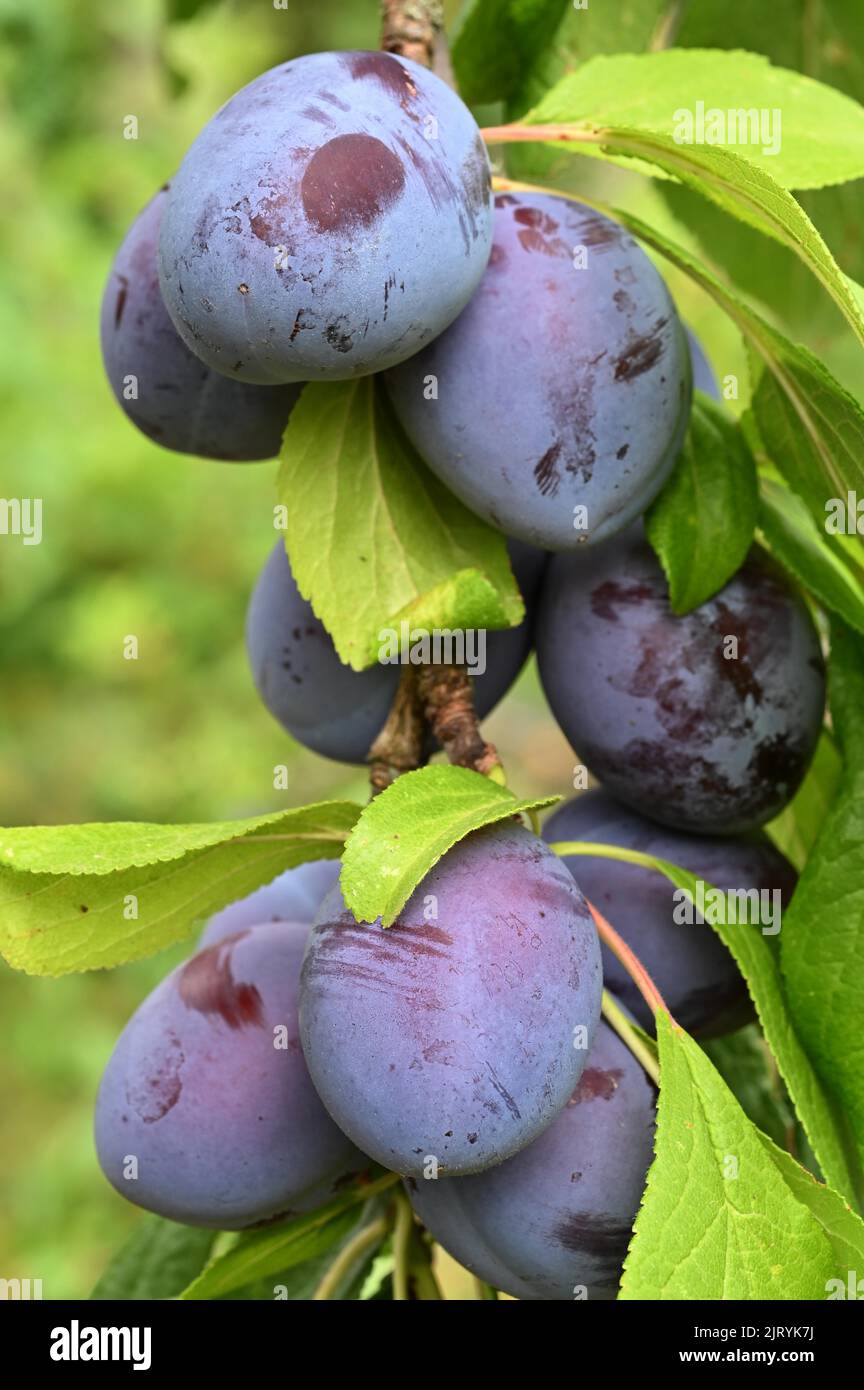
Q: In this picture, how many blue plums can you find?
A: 11